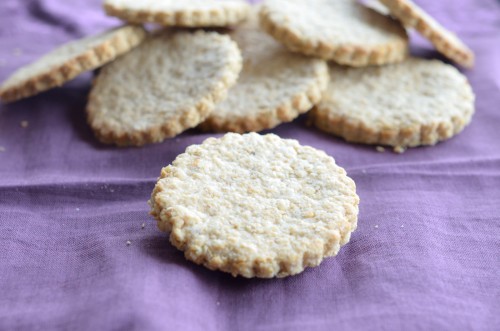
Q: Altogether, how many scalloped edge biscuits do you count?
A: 8